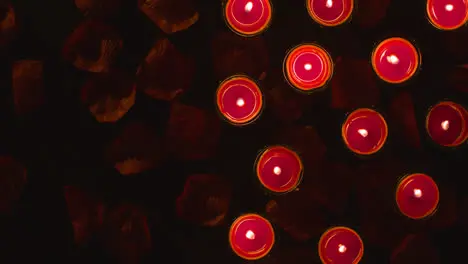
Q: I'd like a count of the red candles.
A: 12